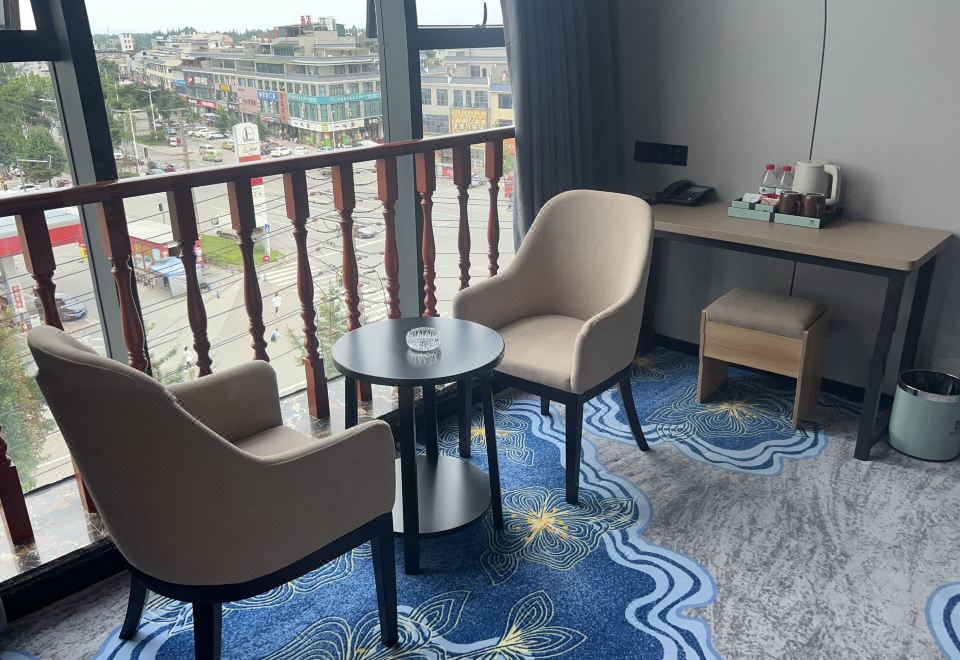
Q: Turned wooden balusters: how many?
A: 11